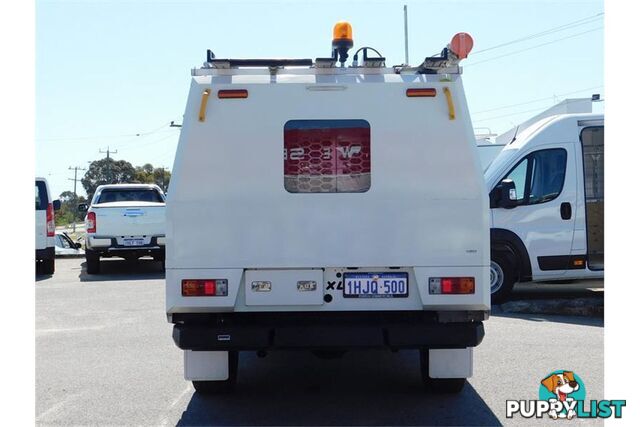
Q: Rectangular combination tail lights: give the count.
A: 2